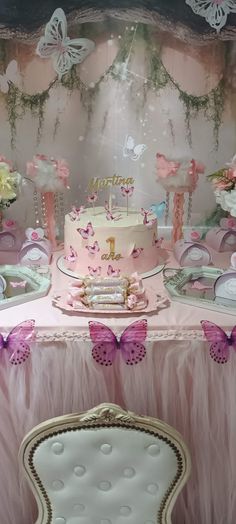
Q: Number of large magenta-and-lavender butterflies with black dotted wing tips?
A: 3